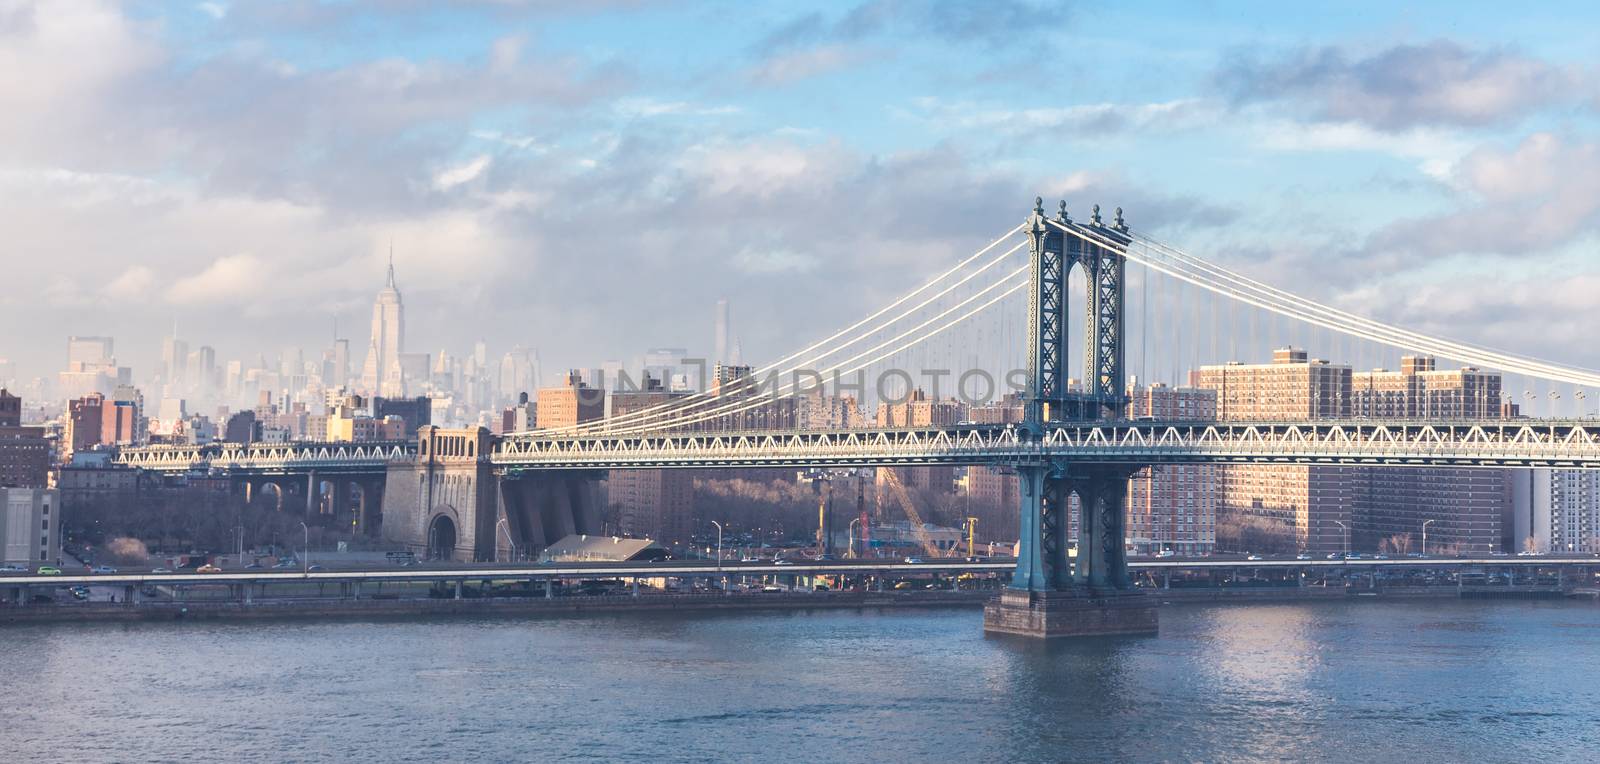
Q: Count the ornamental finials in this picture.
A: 4